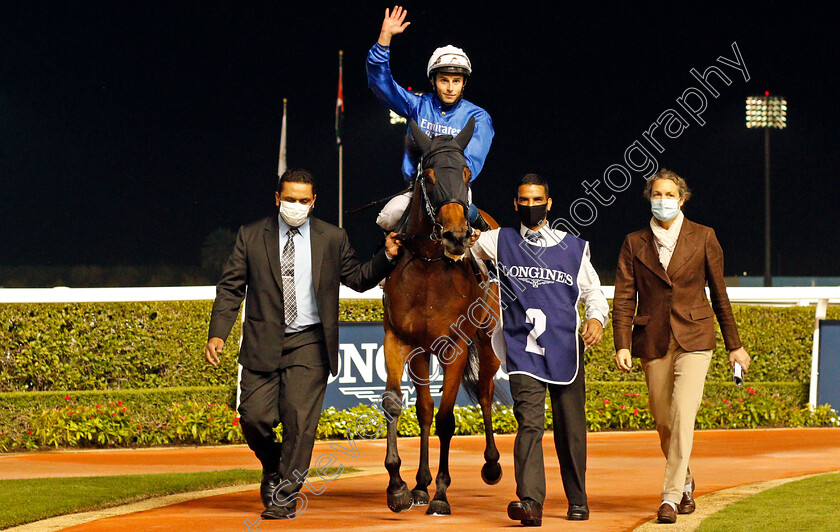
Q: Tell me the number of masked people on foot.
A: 3